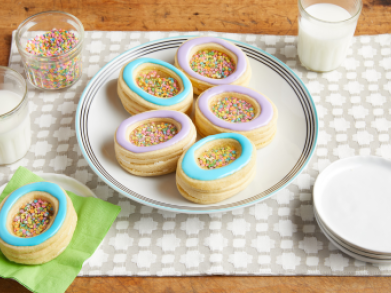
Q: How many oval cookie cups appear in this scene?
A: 6